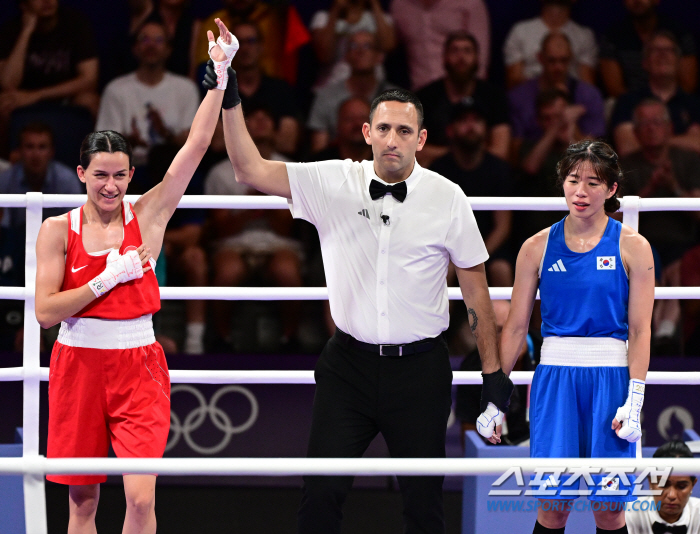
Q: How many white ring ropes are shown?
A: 4